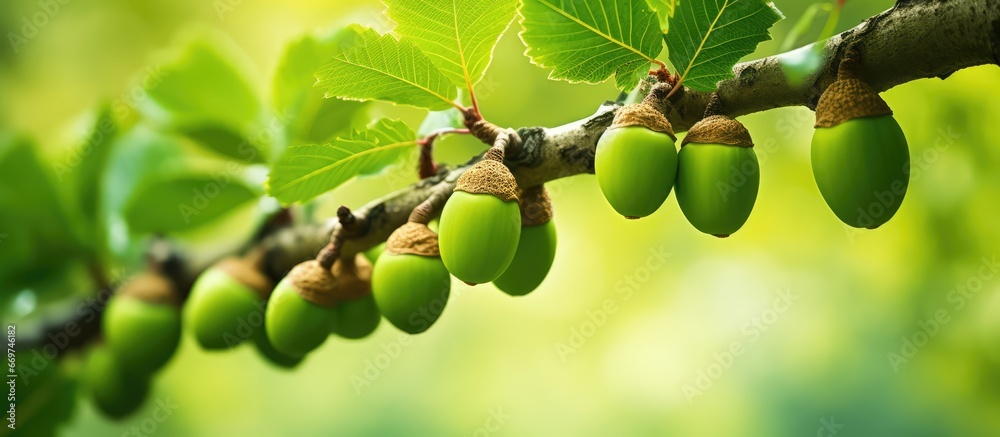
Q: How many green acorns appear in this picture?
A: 12